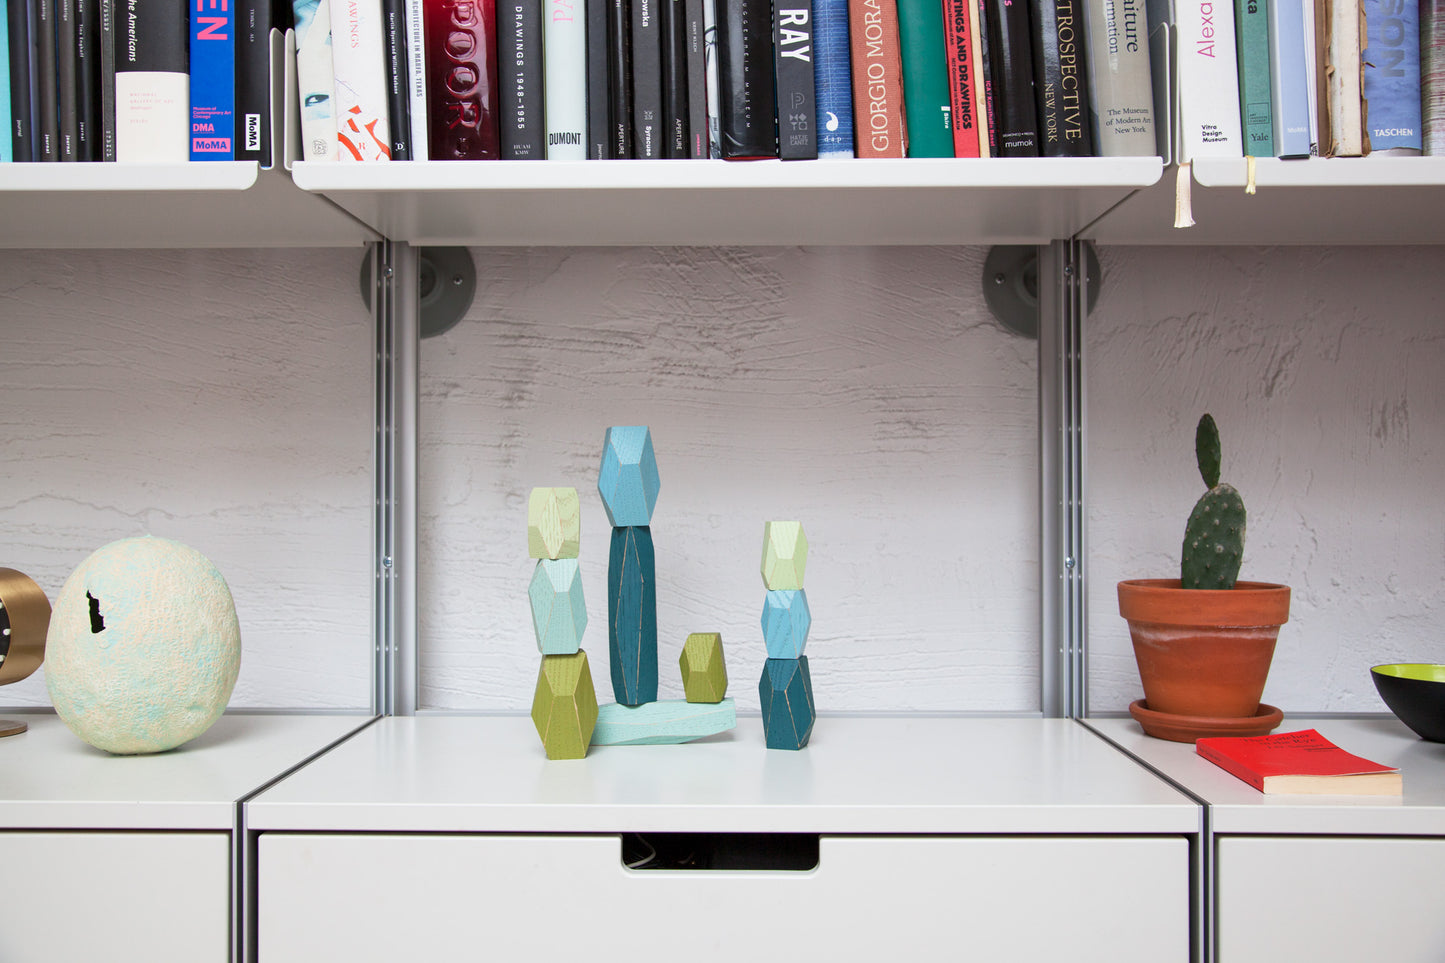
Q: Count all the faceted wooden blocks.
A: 10